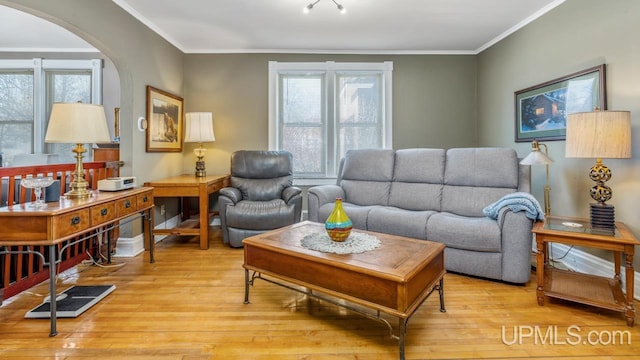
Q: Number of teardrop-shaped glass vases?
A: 1